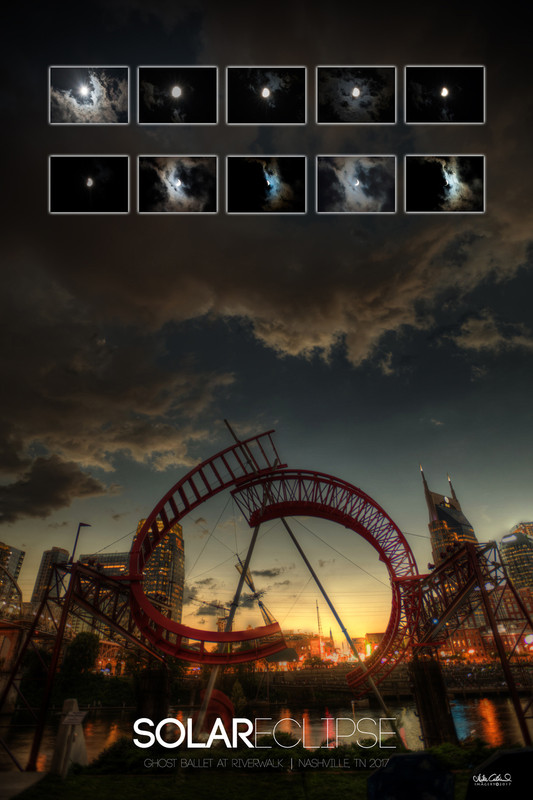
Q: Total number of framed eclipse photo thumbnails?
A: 10